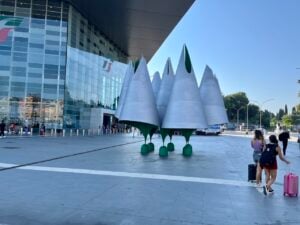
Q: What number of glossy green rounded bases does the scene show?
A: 5